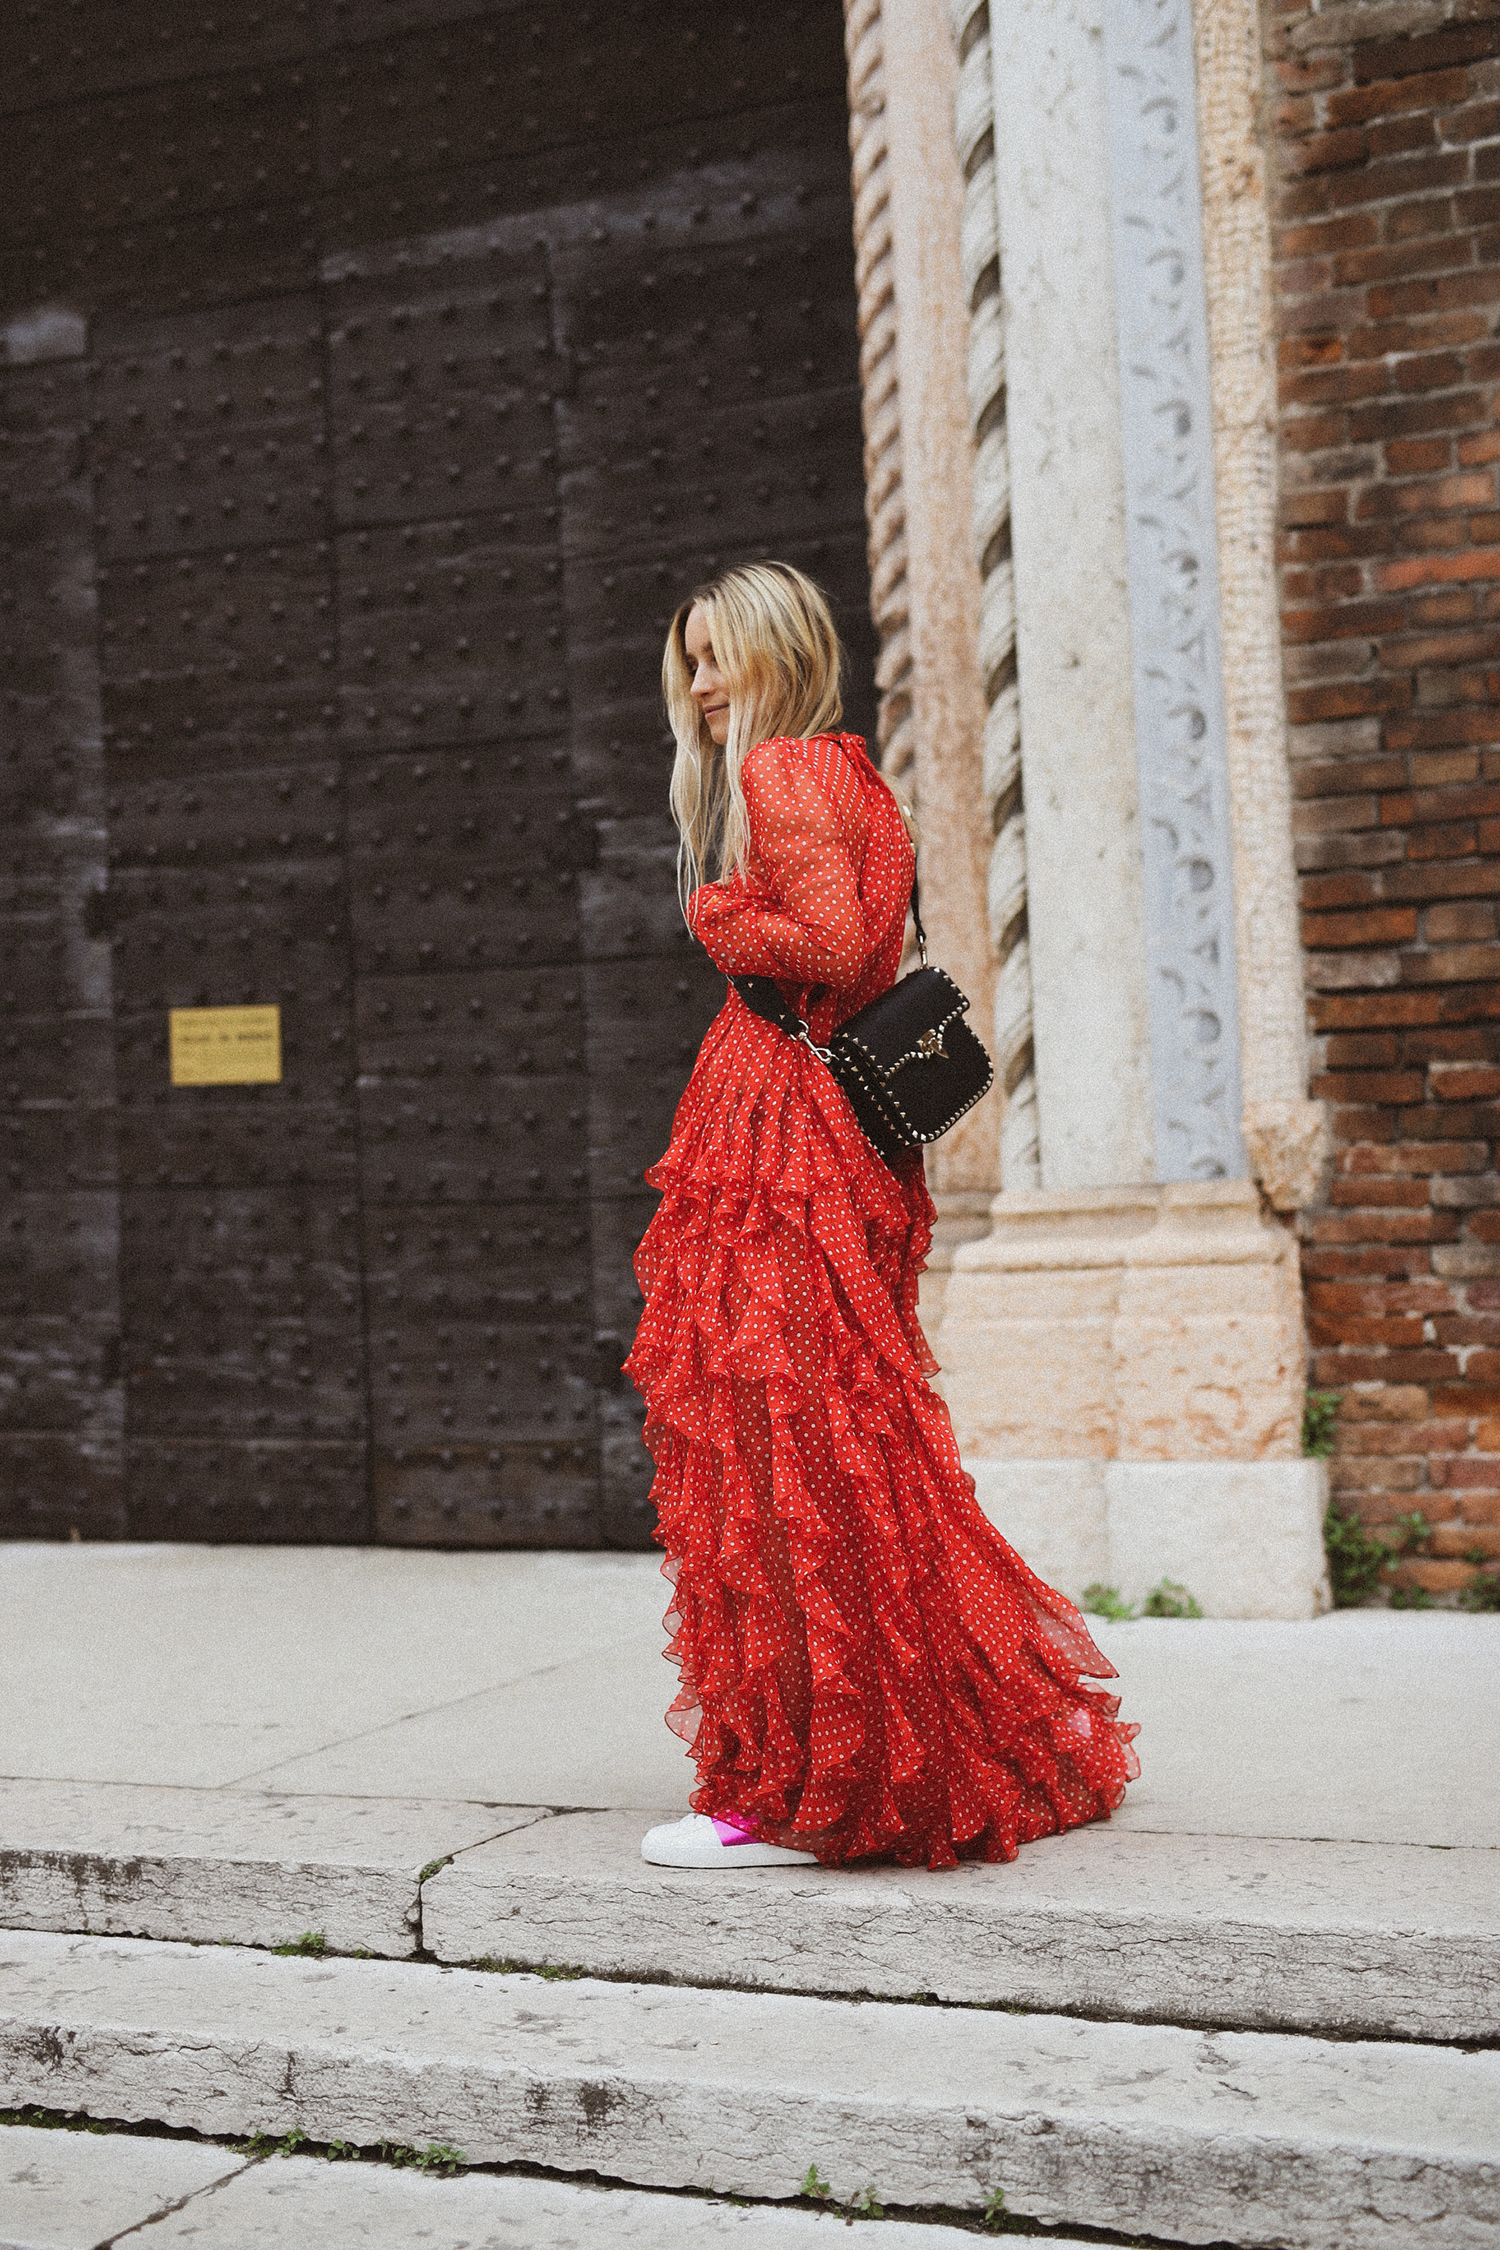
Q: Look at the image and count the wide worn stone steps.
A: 3